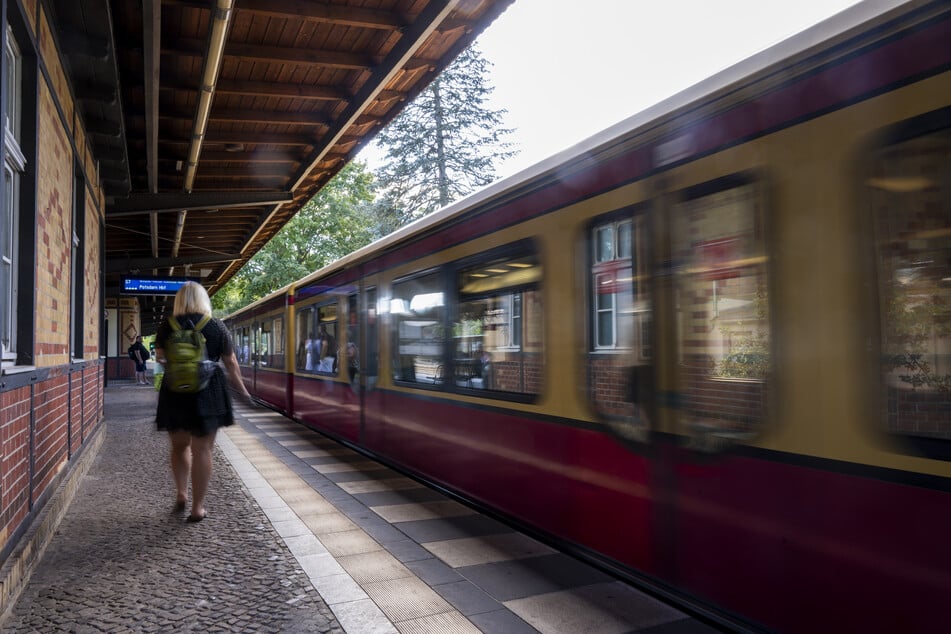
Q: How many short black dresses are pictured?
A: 1